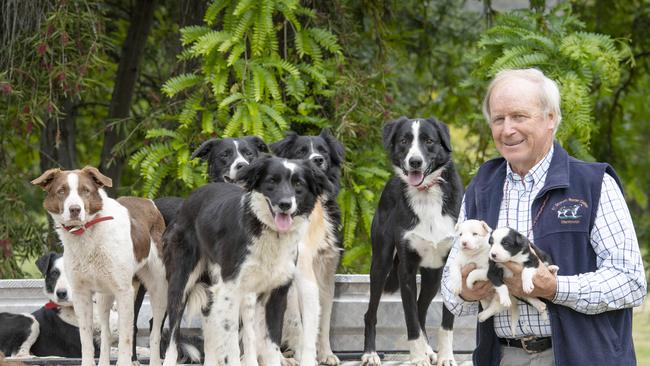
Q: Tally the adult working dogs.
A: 6